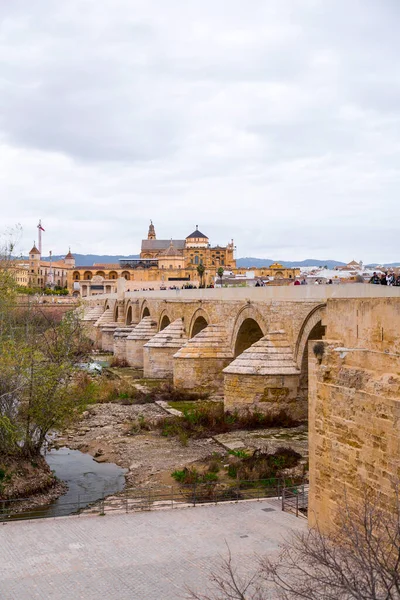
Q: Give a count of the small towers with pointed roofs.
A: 2